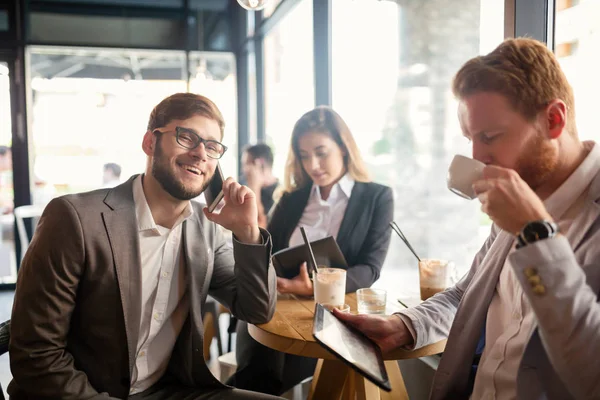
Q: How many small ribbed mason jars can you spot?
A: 0